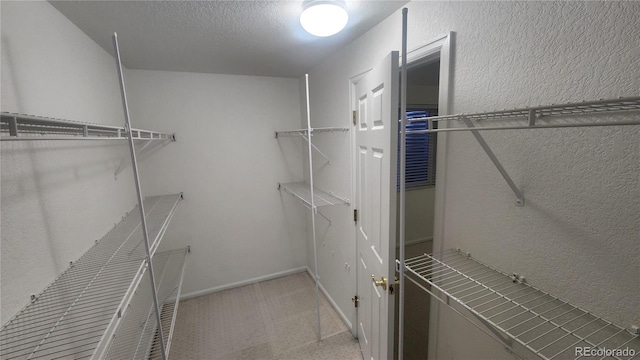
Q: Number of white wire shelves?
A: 7